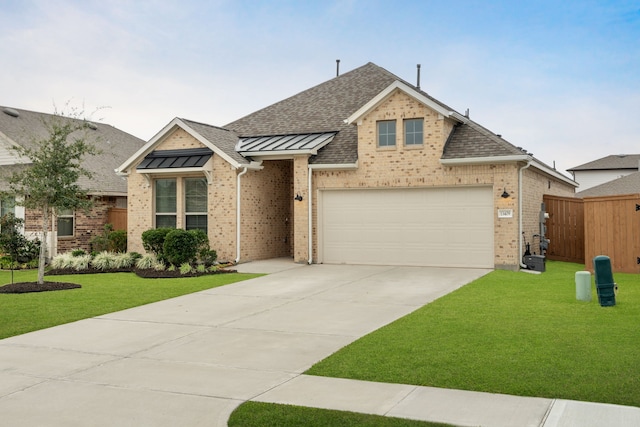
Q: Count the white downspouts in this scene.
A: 3